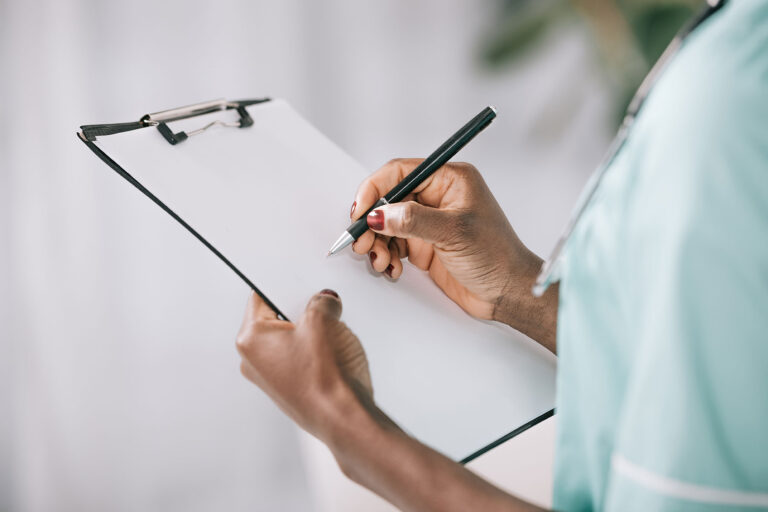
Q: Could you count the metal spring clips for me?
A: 1